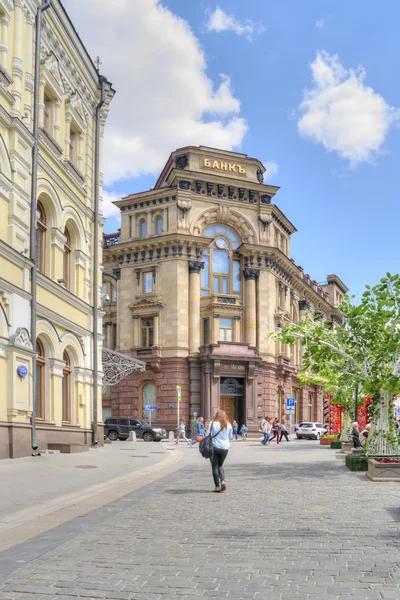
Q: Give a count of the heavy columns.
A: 2